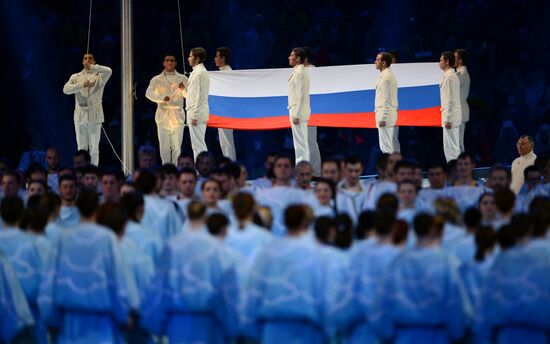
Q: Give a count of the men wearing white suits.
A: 11